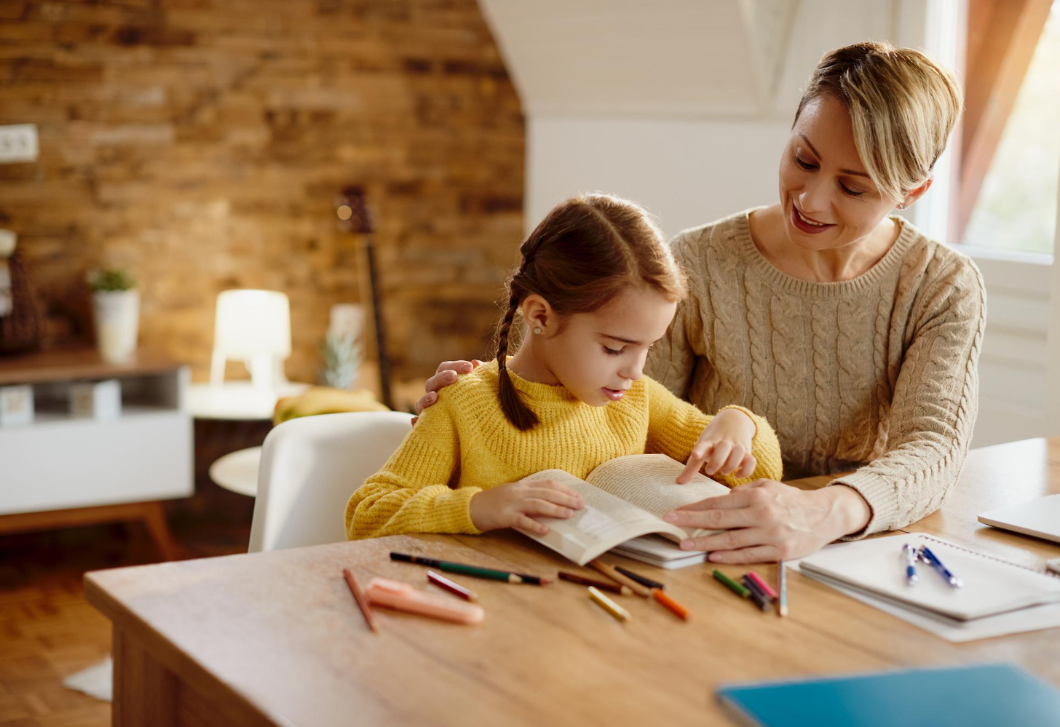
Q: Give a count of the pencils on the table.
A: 14